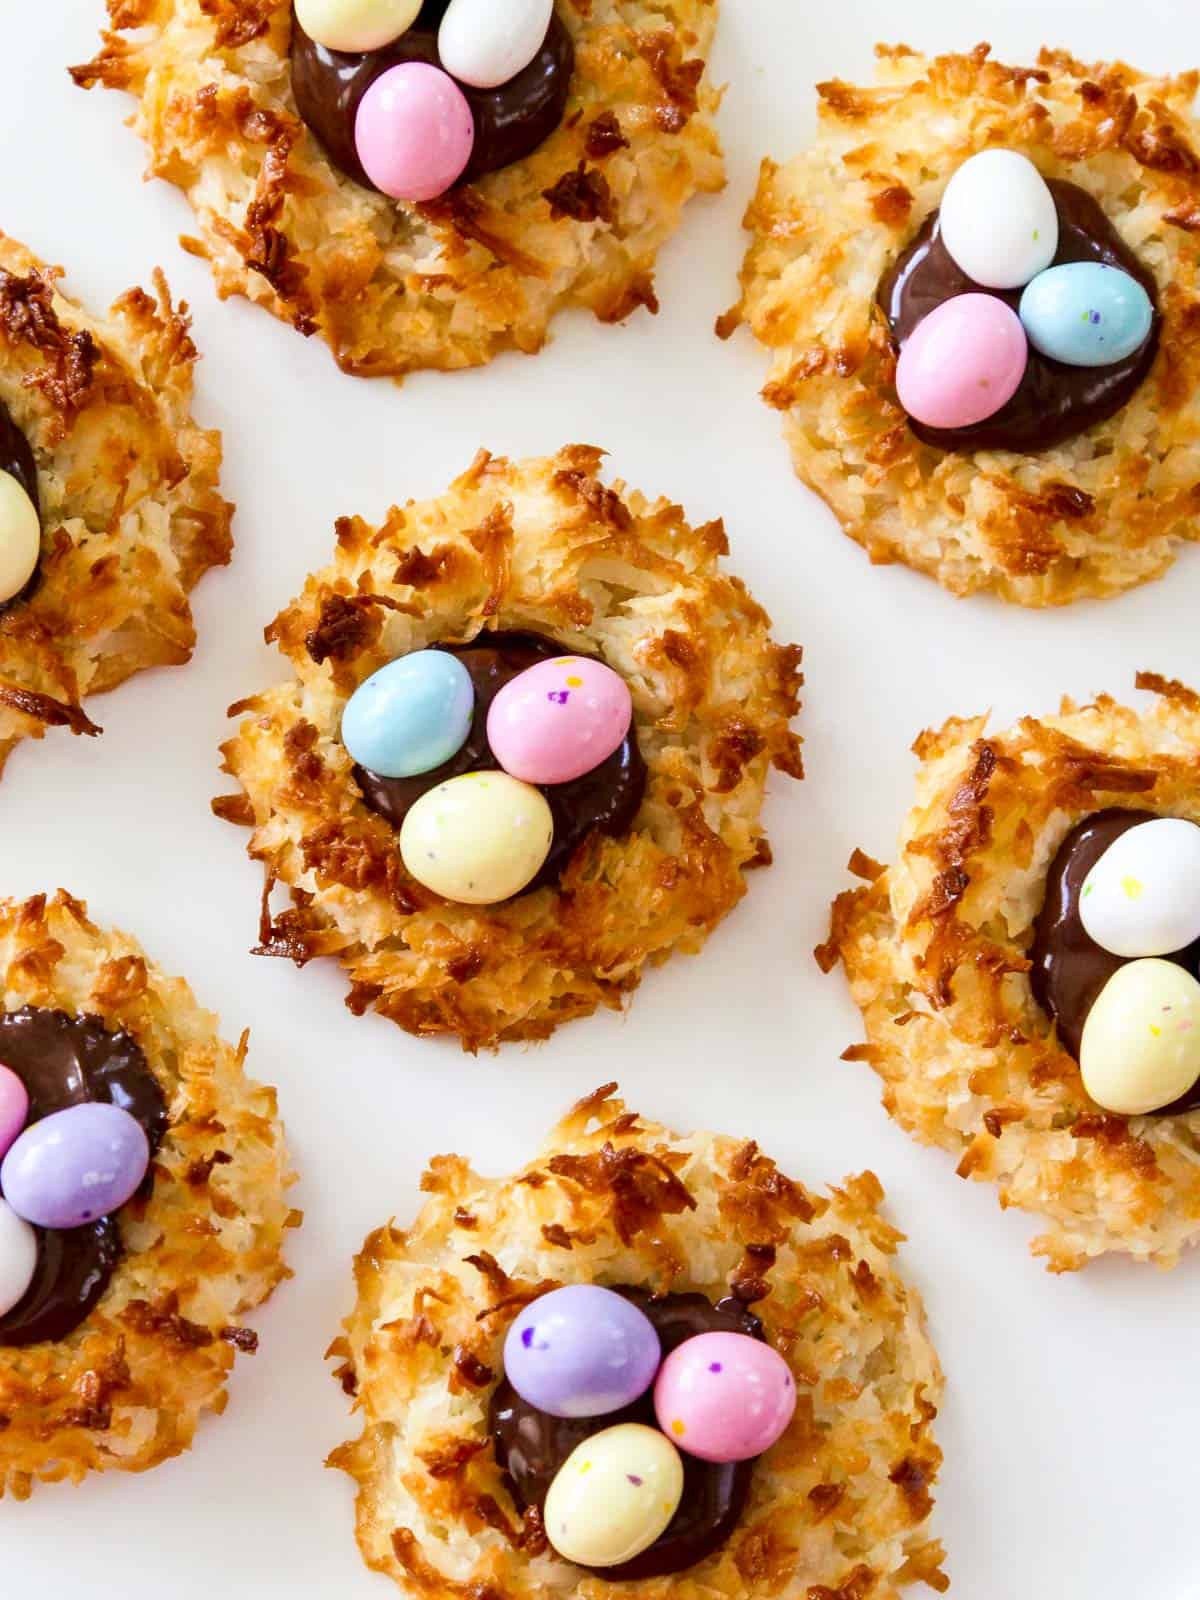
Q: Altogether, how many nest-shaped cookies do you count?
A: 7